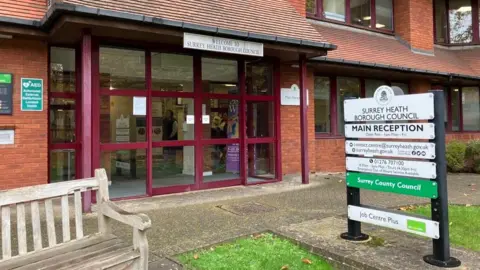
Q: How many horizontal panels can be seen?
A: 6